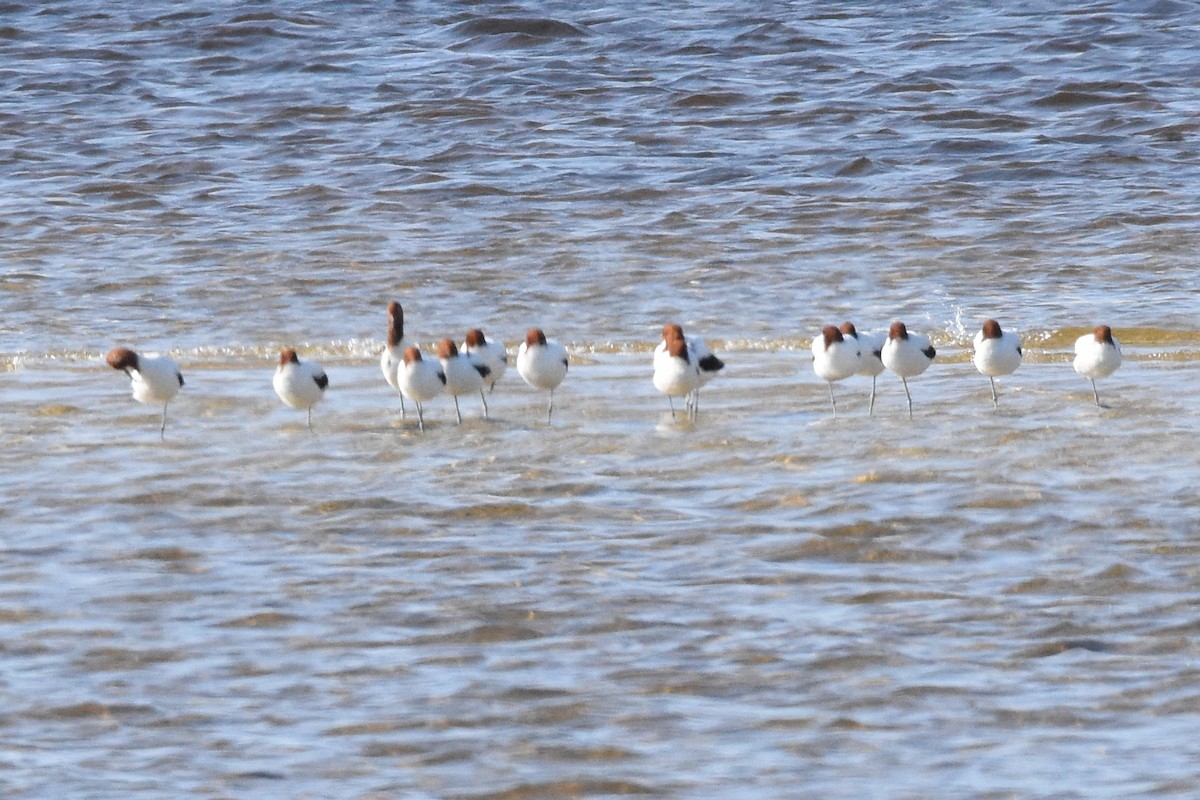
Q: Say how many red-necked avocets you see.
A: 14